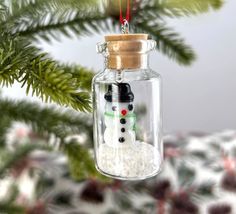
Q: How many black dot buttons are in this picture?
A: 3